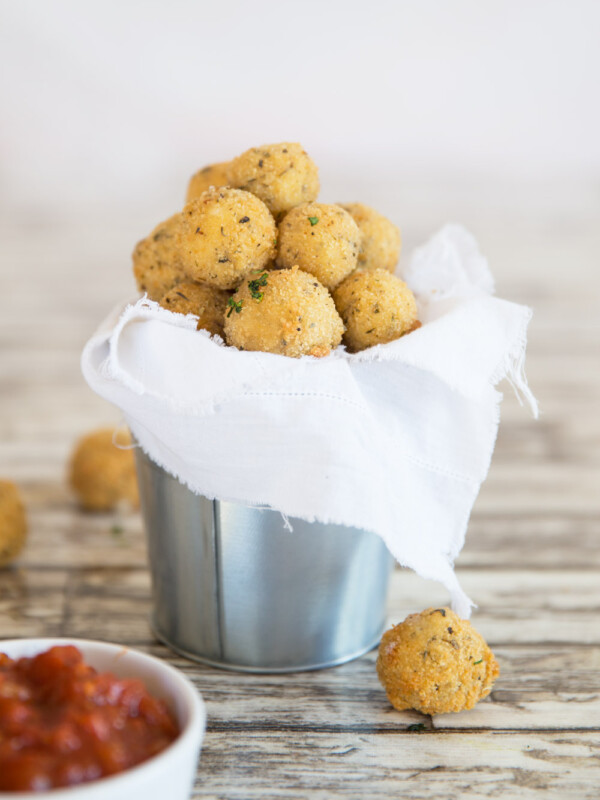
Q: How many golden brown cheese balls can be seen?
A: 12